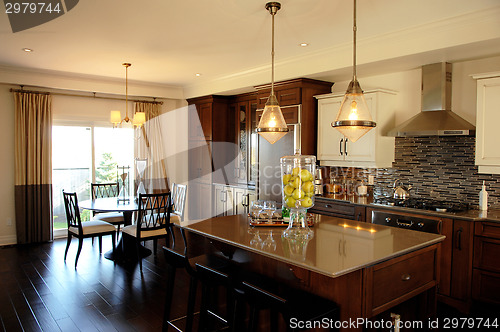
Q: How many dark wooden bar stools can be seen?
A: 3